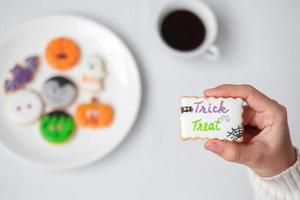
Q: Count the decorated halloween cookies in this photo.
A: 8